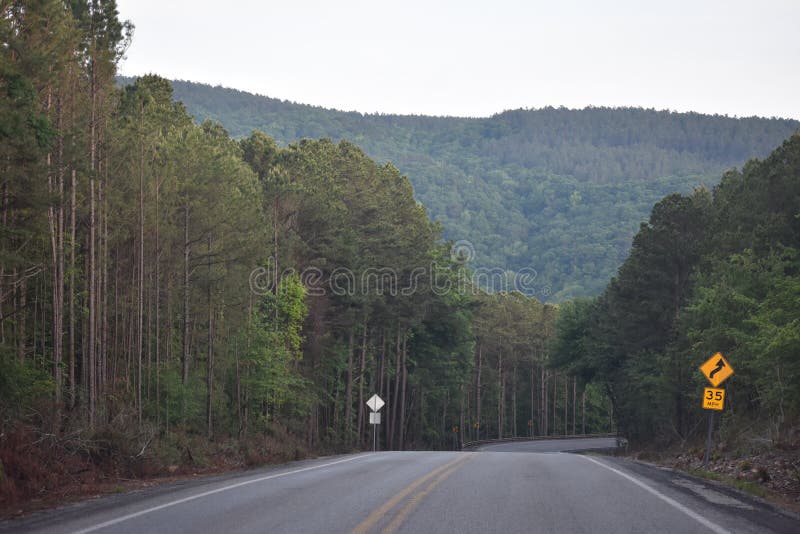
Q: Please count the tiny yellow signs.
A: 3